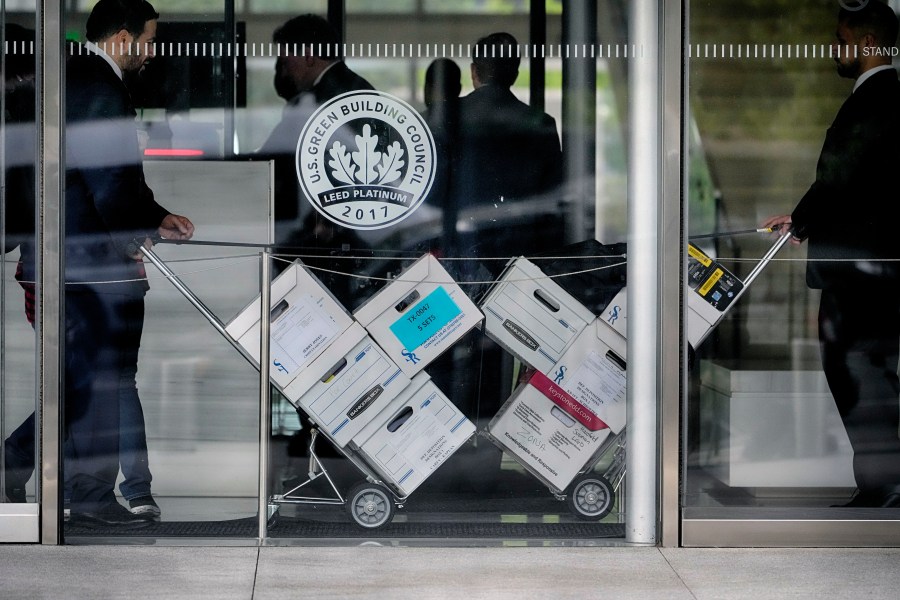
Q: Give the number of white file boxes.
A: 8